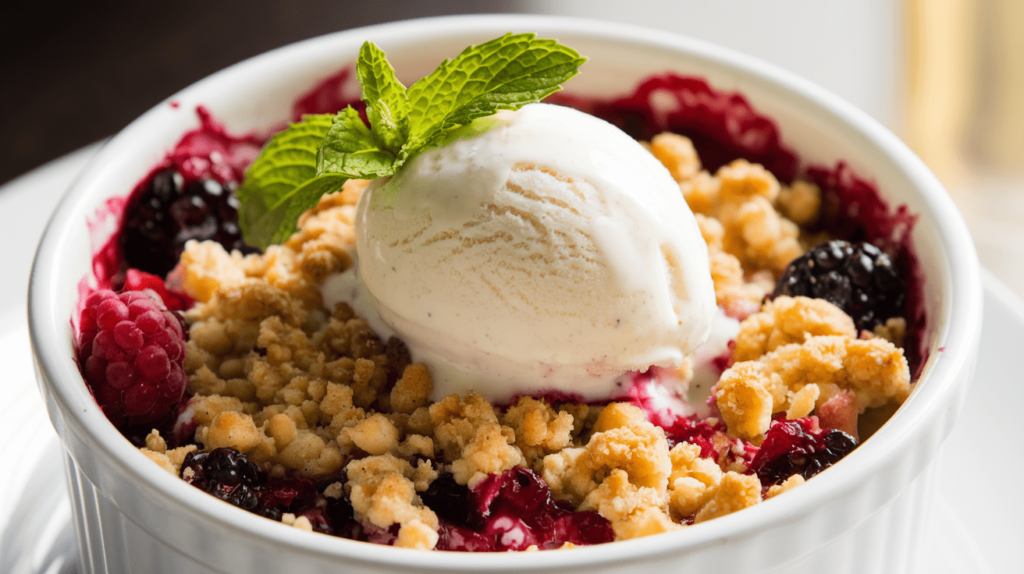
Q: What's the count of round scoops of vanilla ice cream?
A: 1